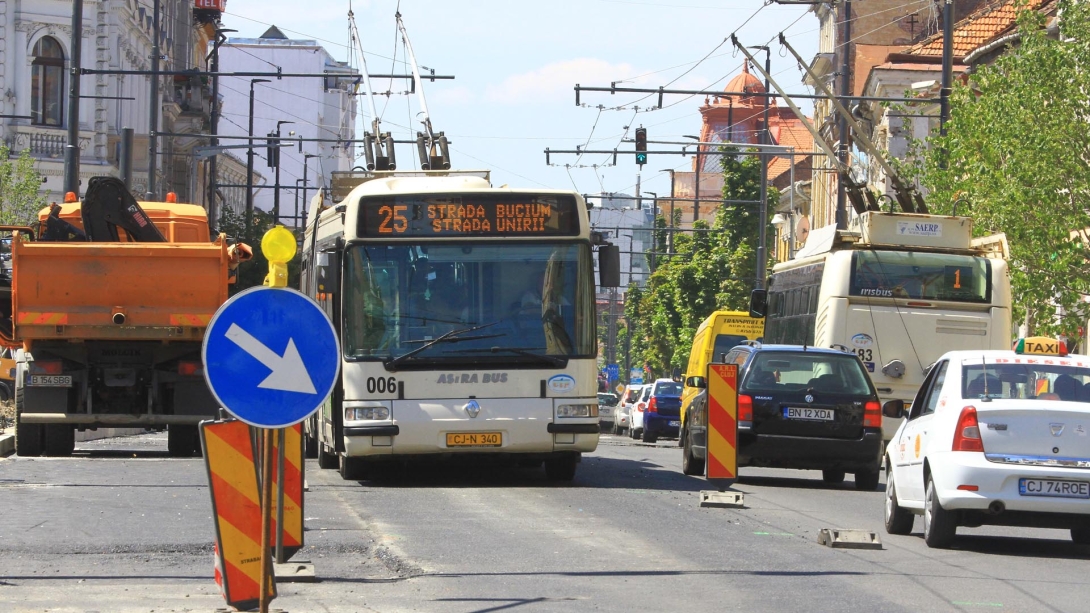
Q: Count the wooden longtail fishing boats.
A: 0